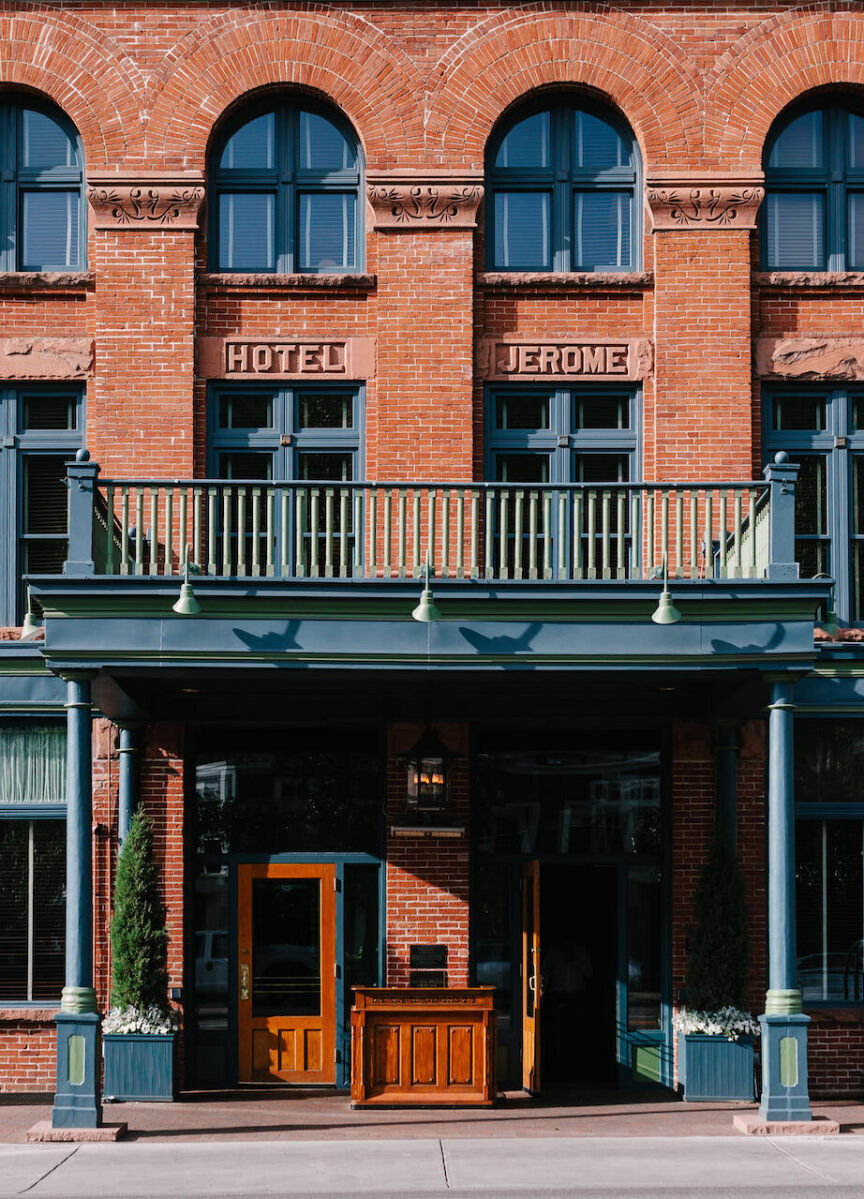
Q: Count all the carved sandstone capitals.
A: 3